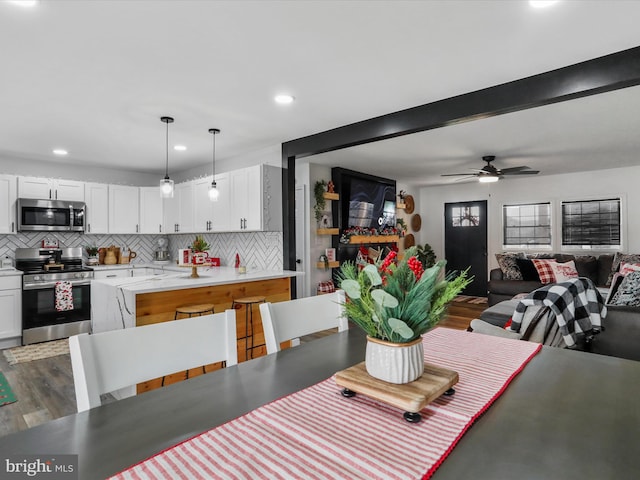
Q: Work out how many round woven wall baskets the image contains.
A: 3